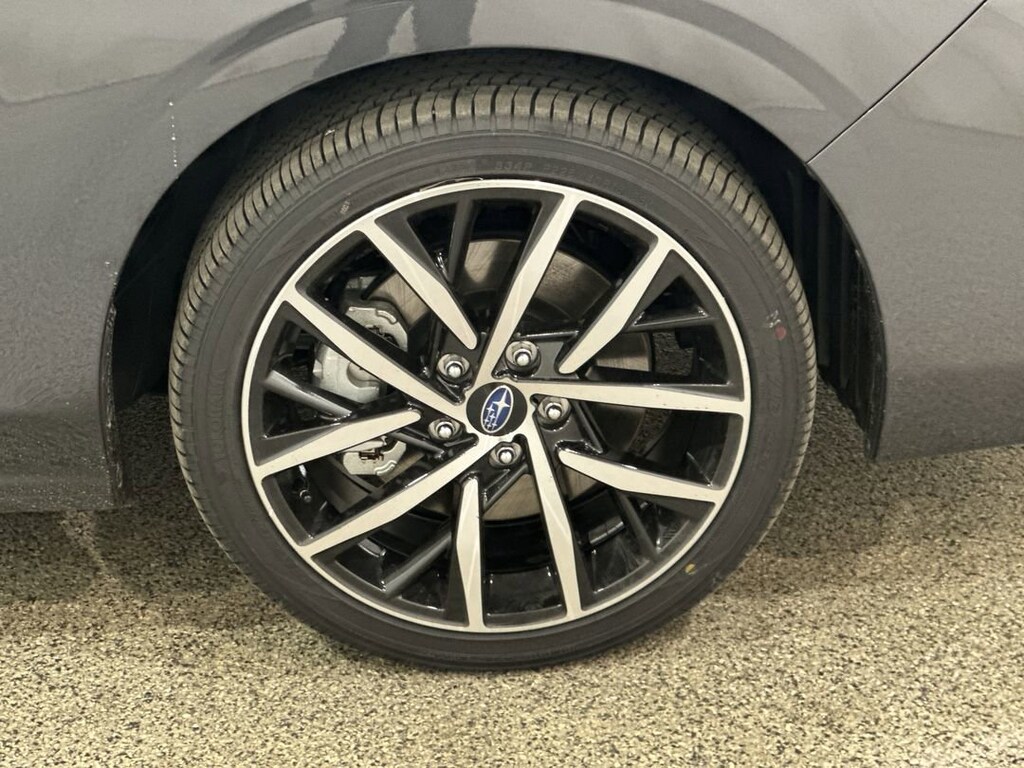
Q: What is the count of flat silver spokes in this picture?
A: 10